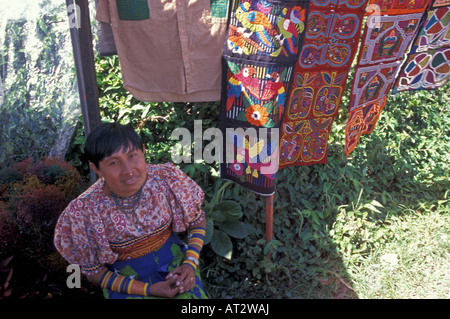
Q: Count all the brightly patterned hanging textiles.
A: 4